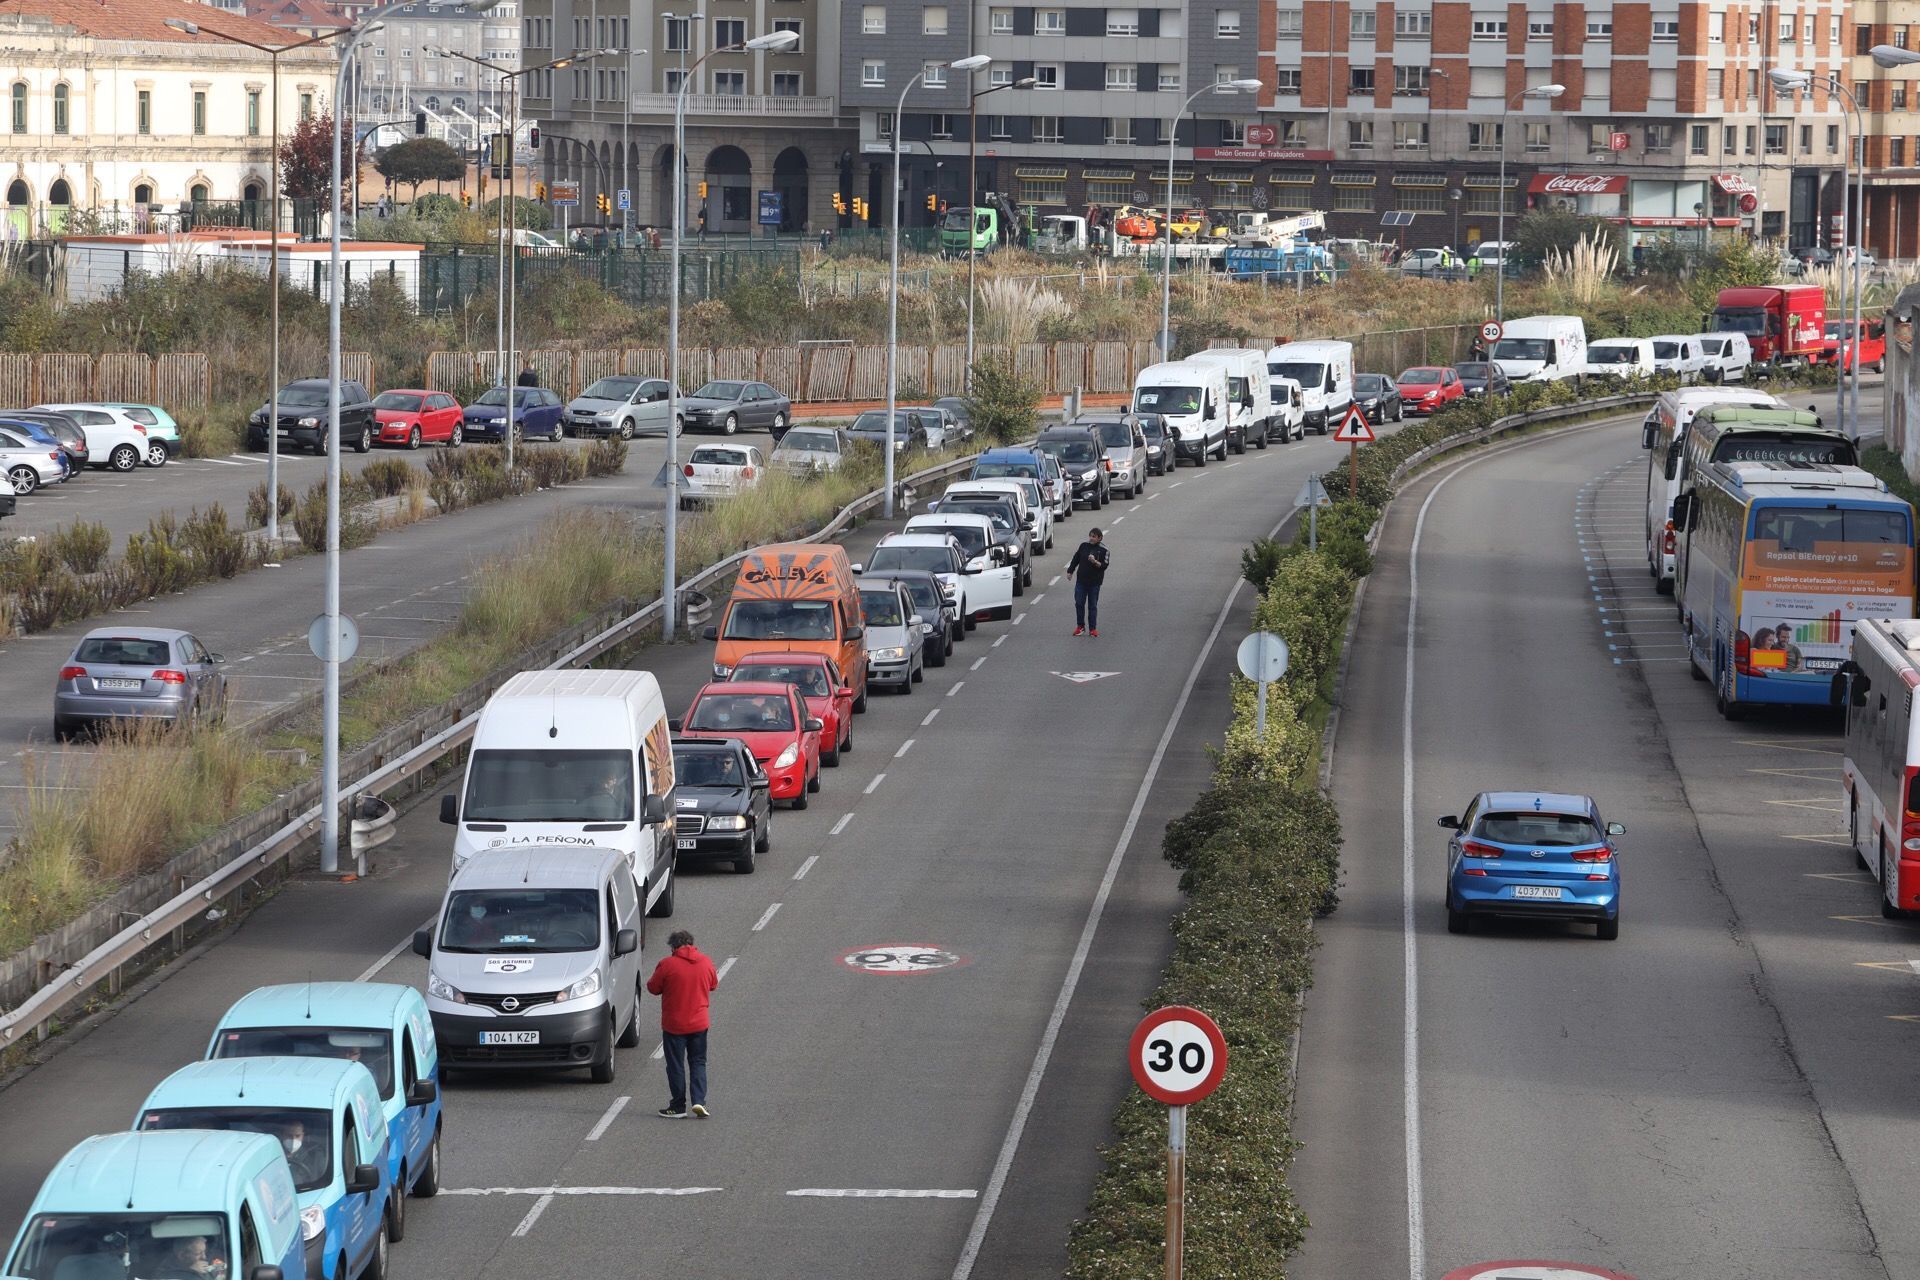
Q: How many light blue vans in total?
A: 3